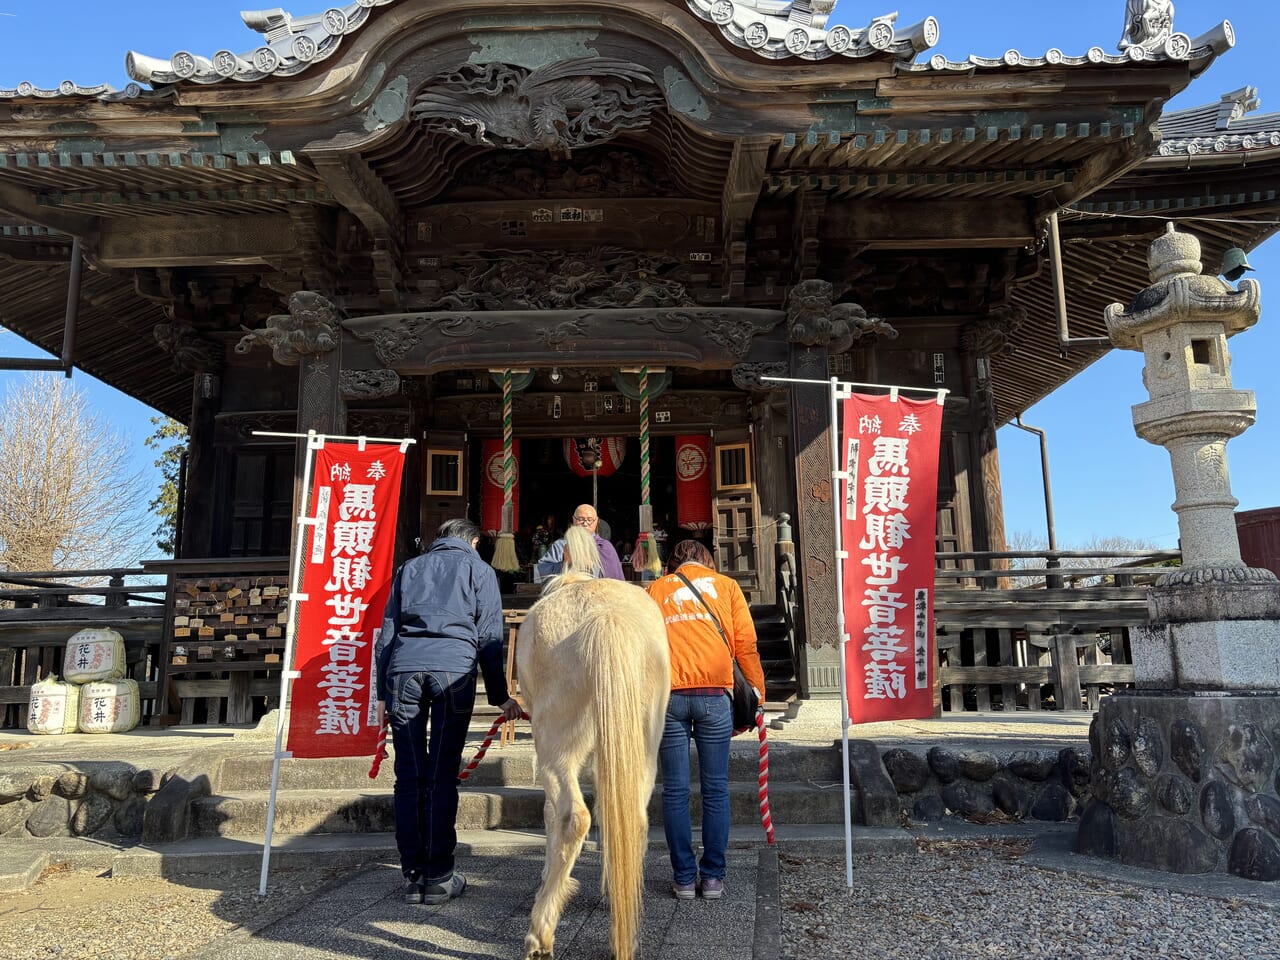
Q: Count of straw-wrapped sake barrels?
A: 3